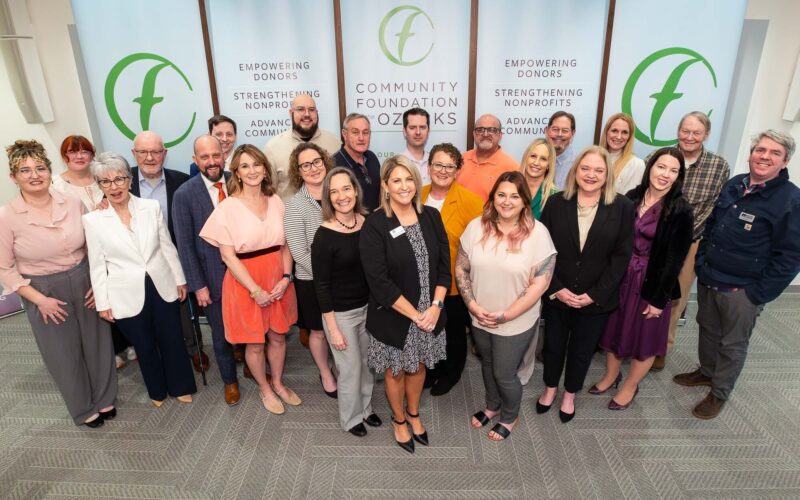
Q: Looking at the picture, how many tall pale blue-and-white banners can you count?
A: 5